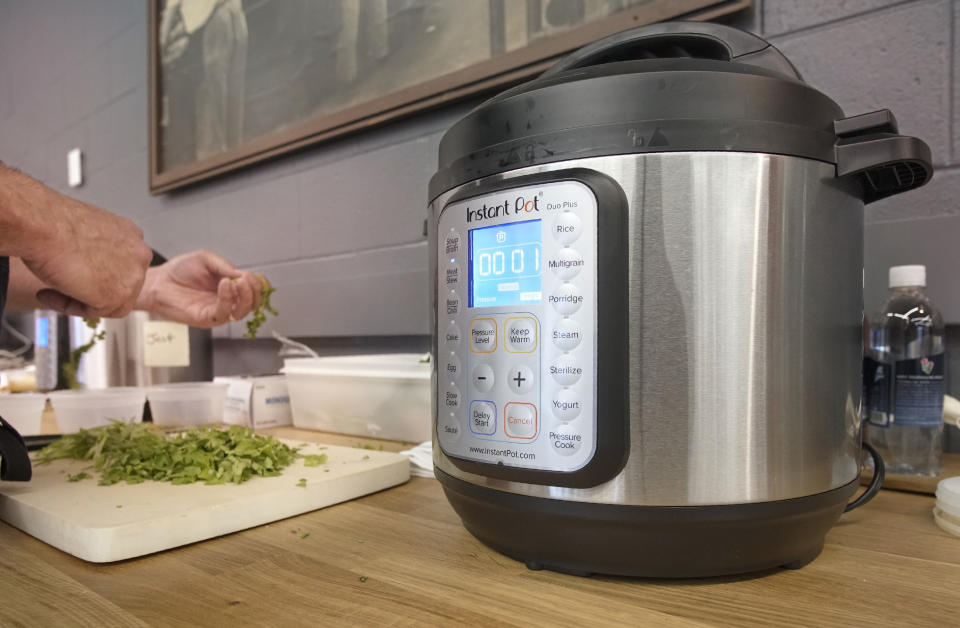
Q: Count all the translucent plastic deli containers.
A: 3